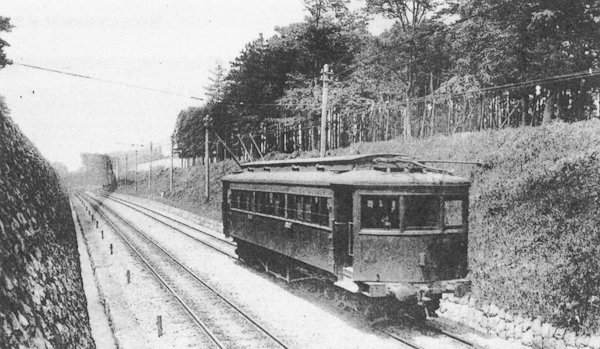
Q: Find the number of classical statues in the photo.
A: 0